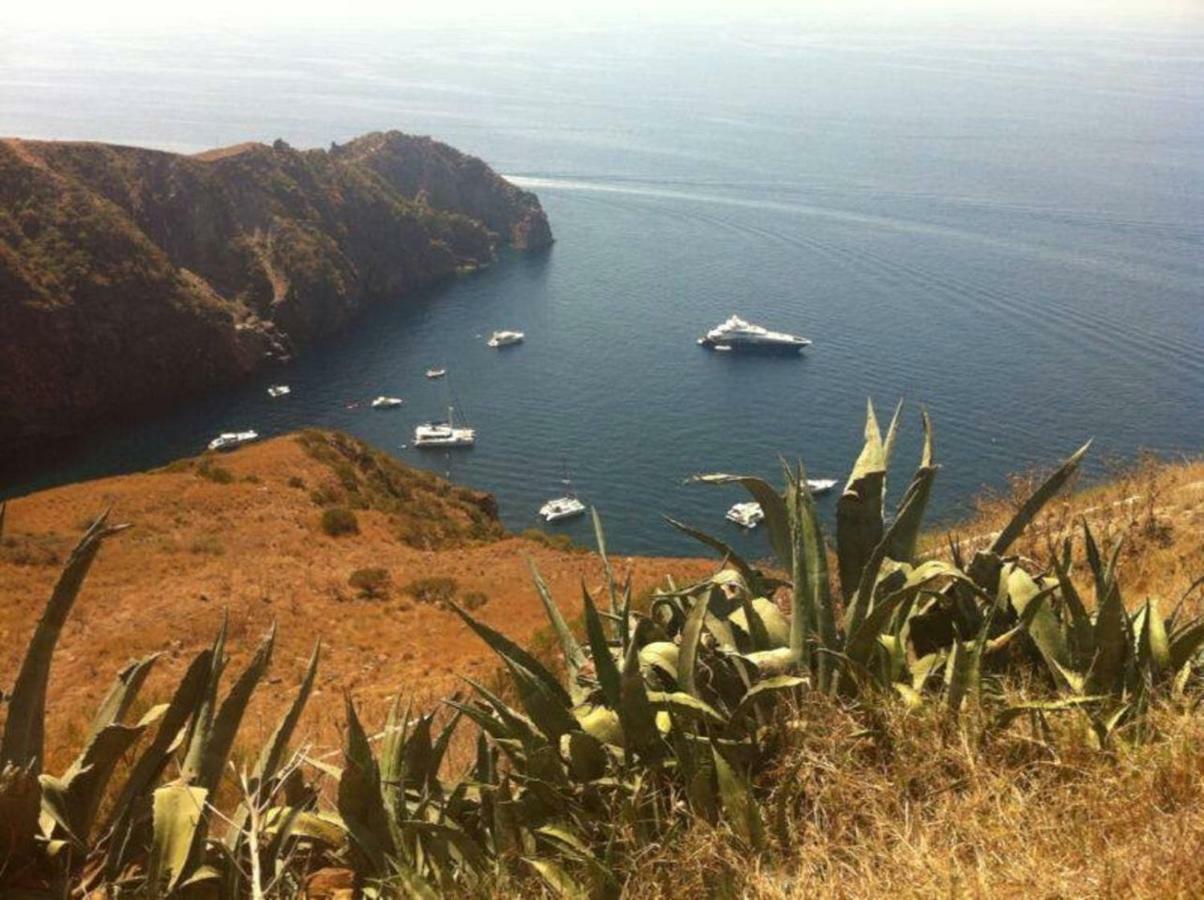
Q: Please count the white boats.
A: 10